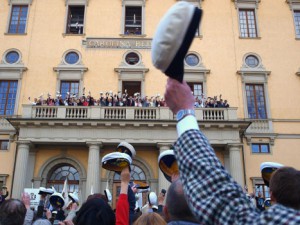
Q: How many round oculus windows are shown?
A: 5